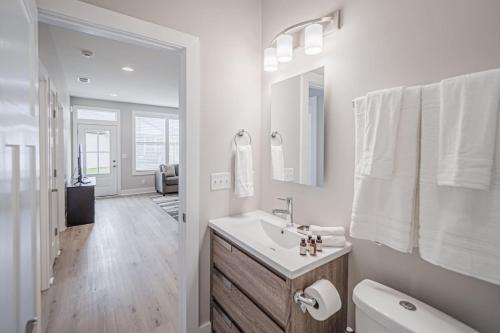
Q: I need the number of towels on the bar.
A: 4